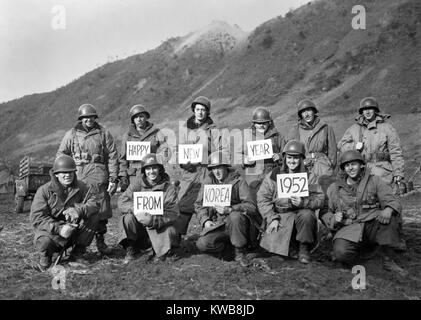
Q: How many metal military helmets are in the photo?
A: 11